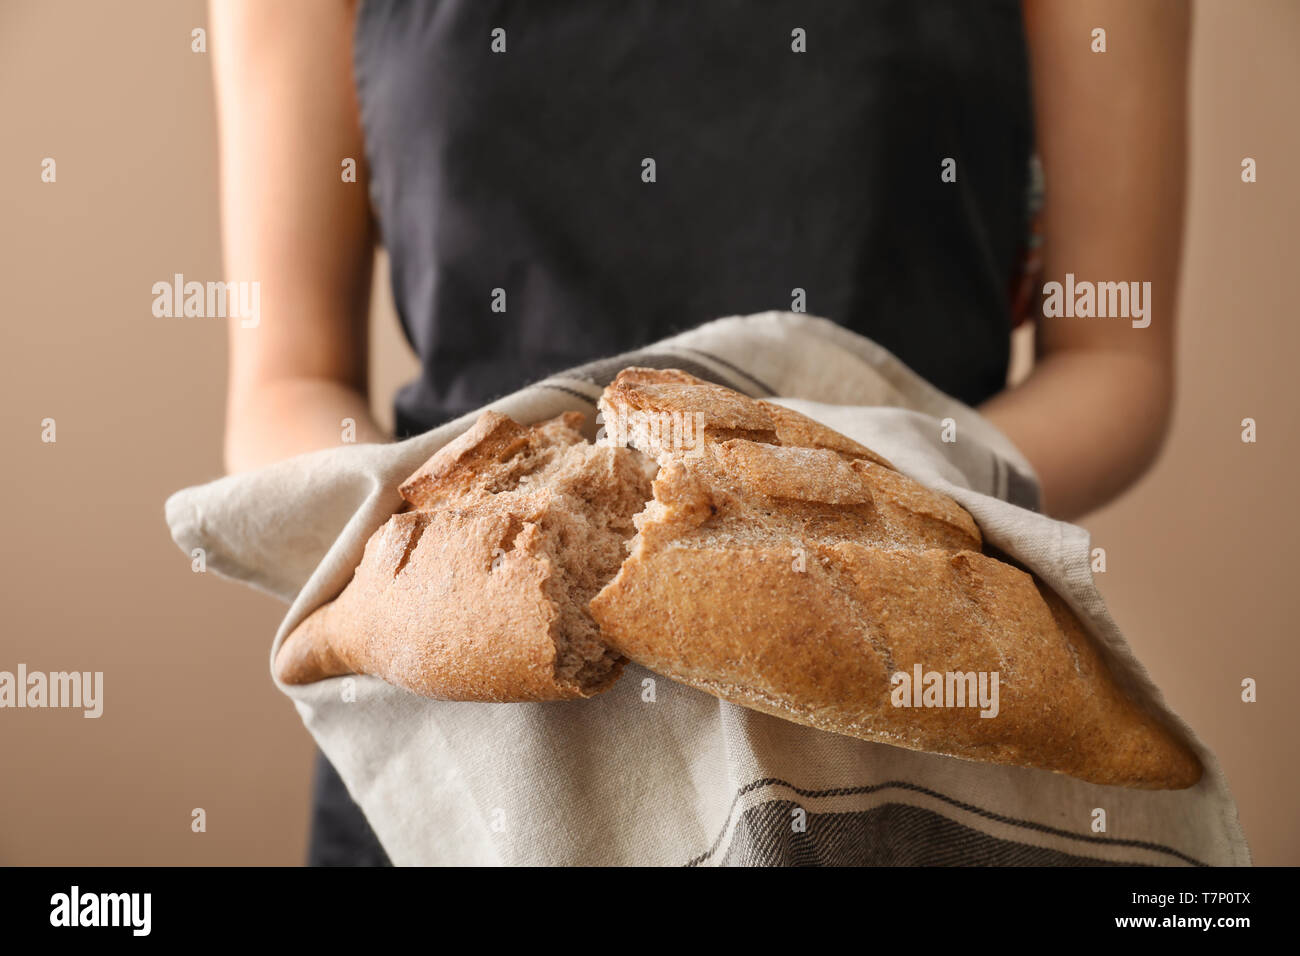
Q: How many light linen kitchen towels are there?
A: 1